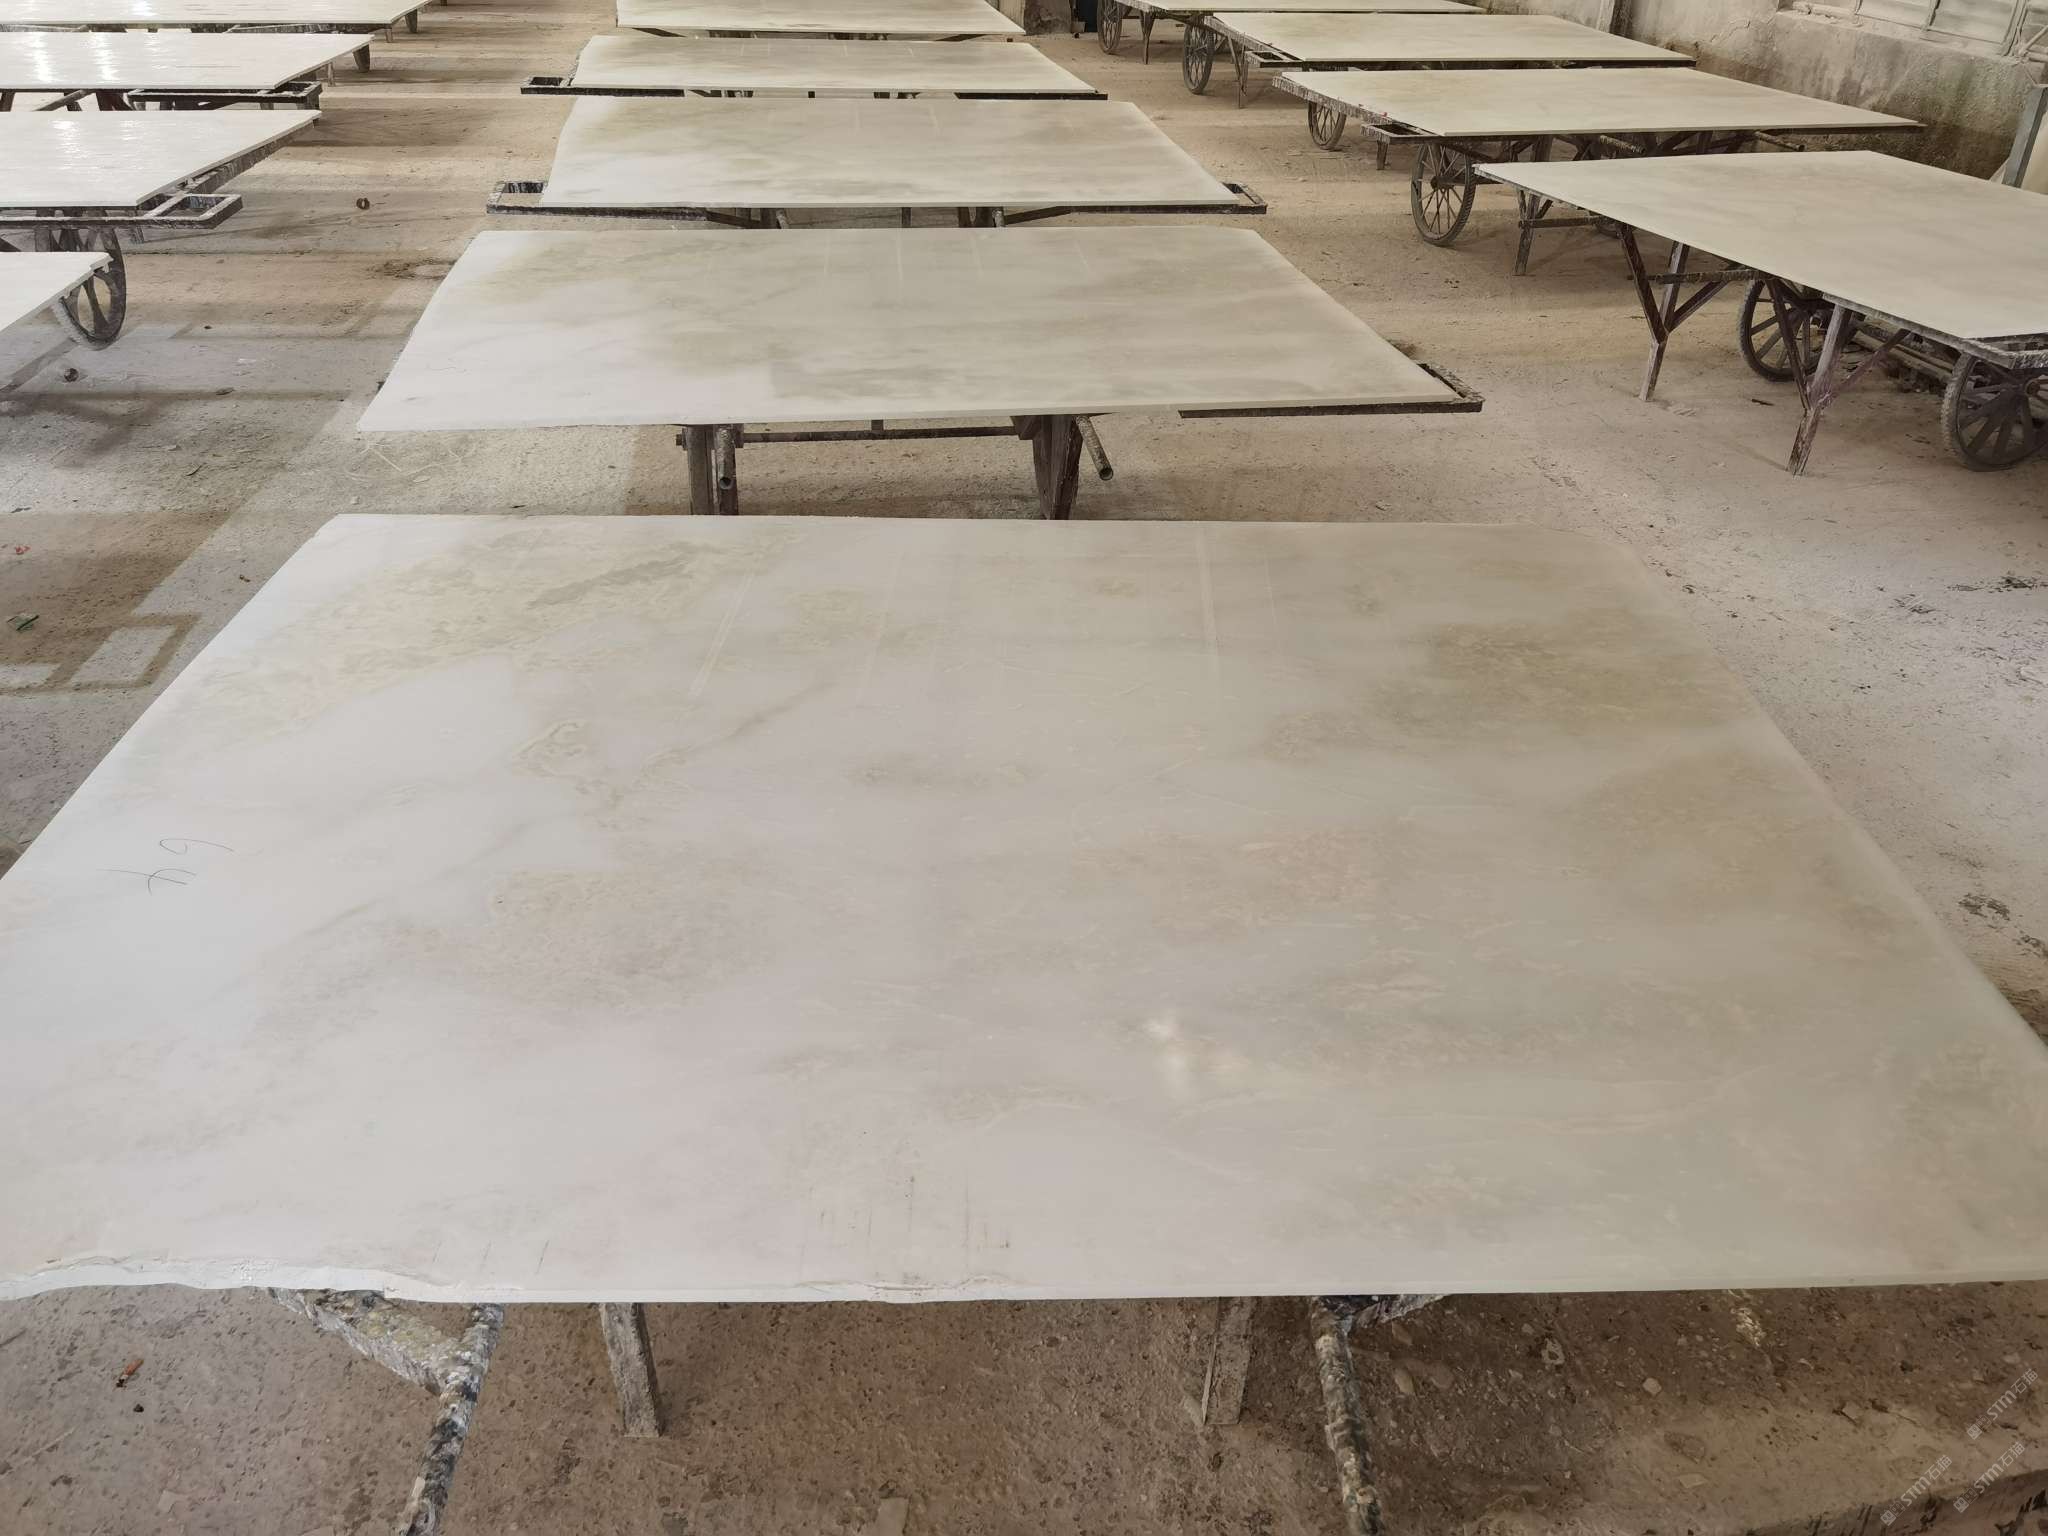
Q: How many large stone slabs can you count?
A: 13